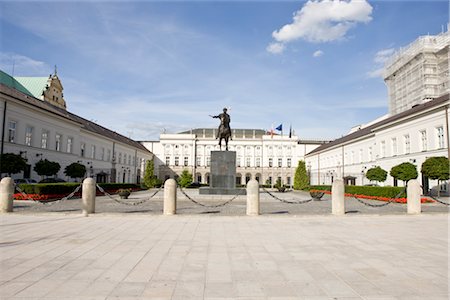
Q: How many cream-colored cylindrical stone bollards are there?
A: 6